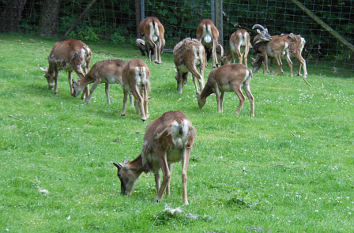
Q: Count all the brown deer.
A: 11